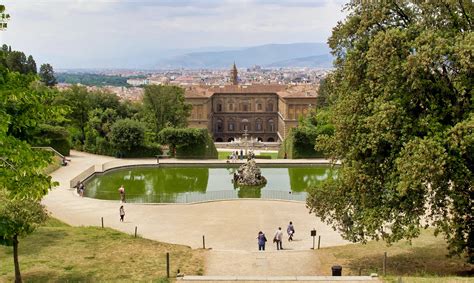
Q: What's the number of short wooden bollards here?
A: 6